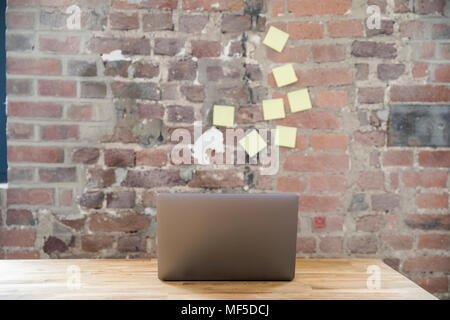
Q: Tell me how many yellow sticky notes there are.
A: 7